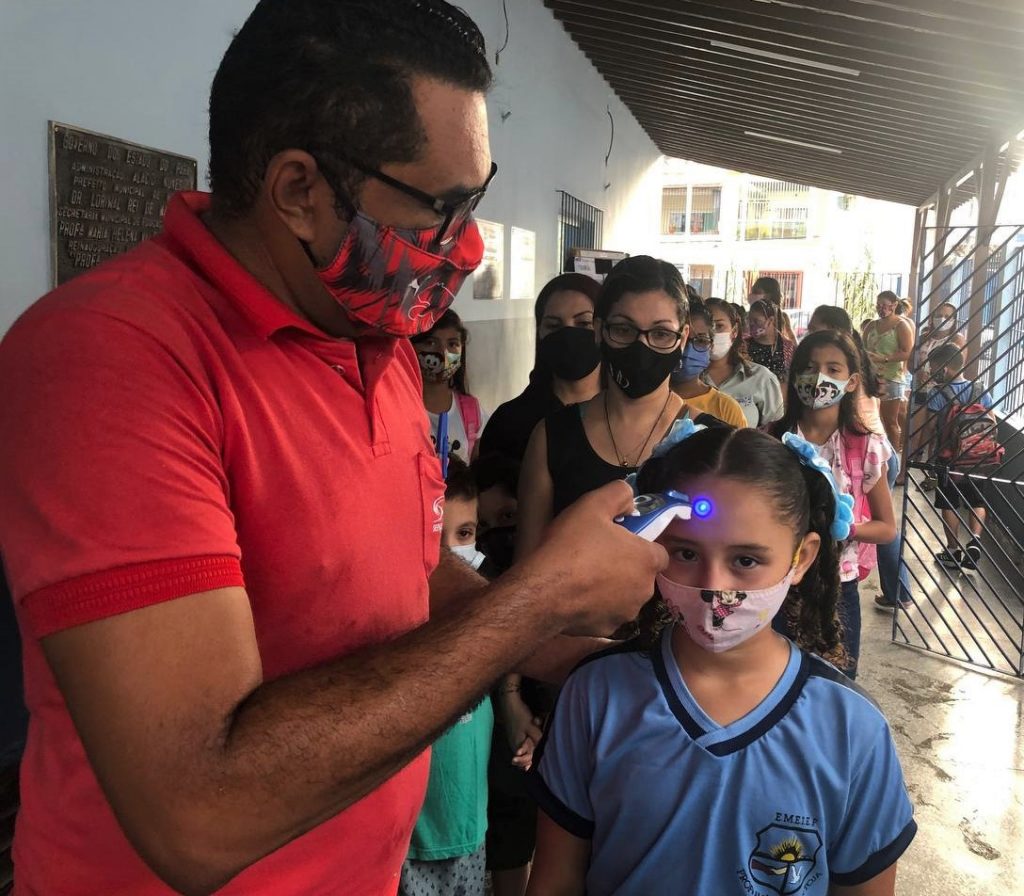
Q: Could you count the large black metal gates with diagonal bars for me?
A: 1